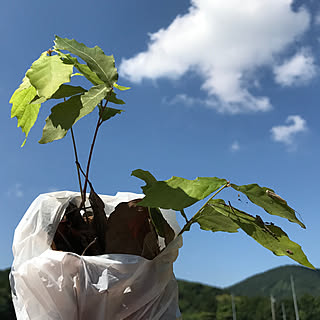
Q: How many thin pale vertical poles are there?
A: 4